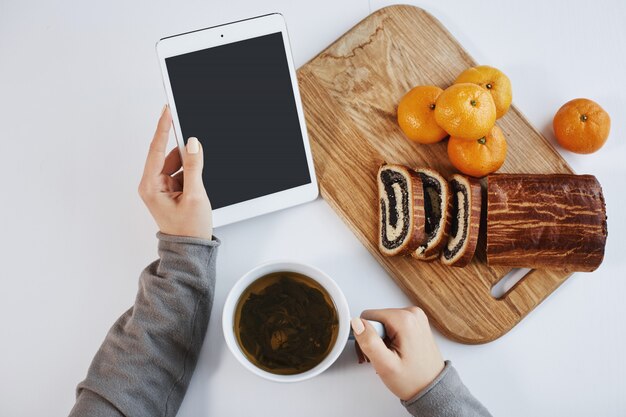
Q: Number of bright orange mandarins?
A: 5